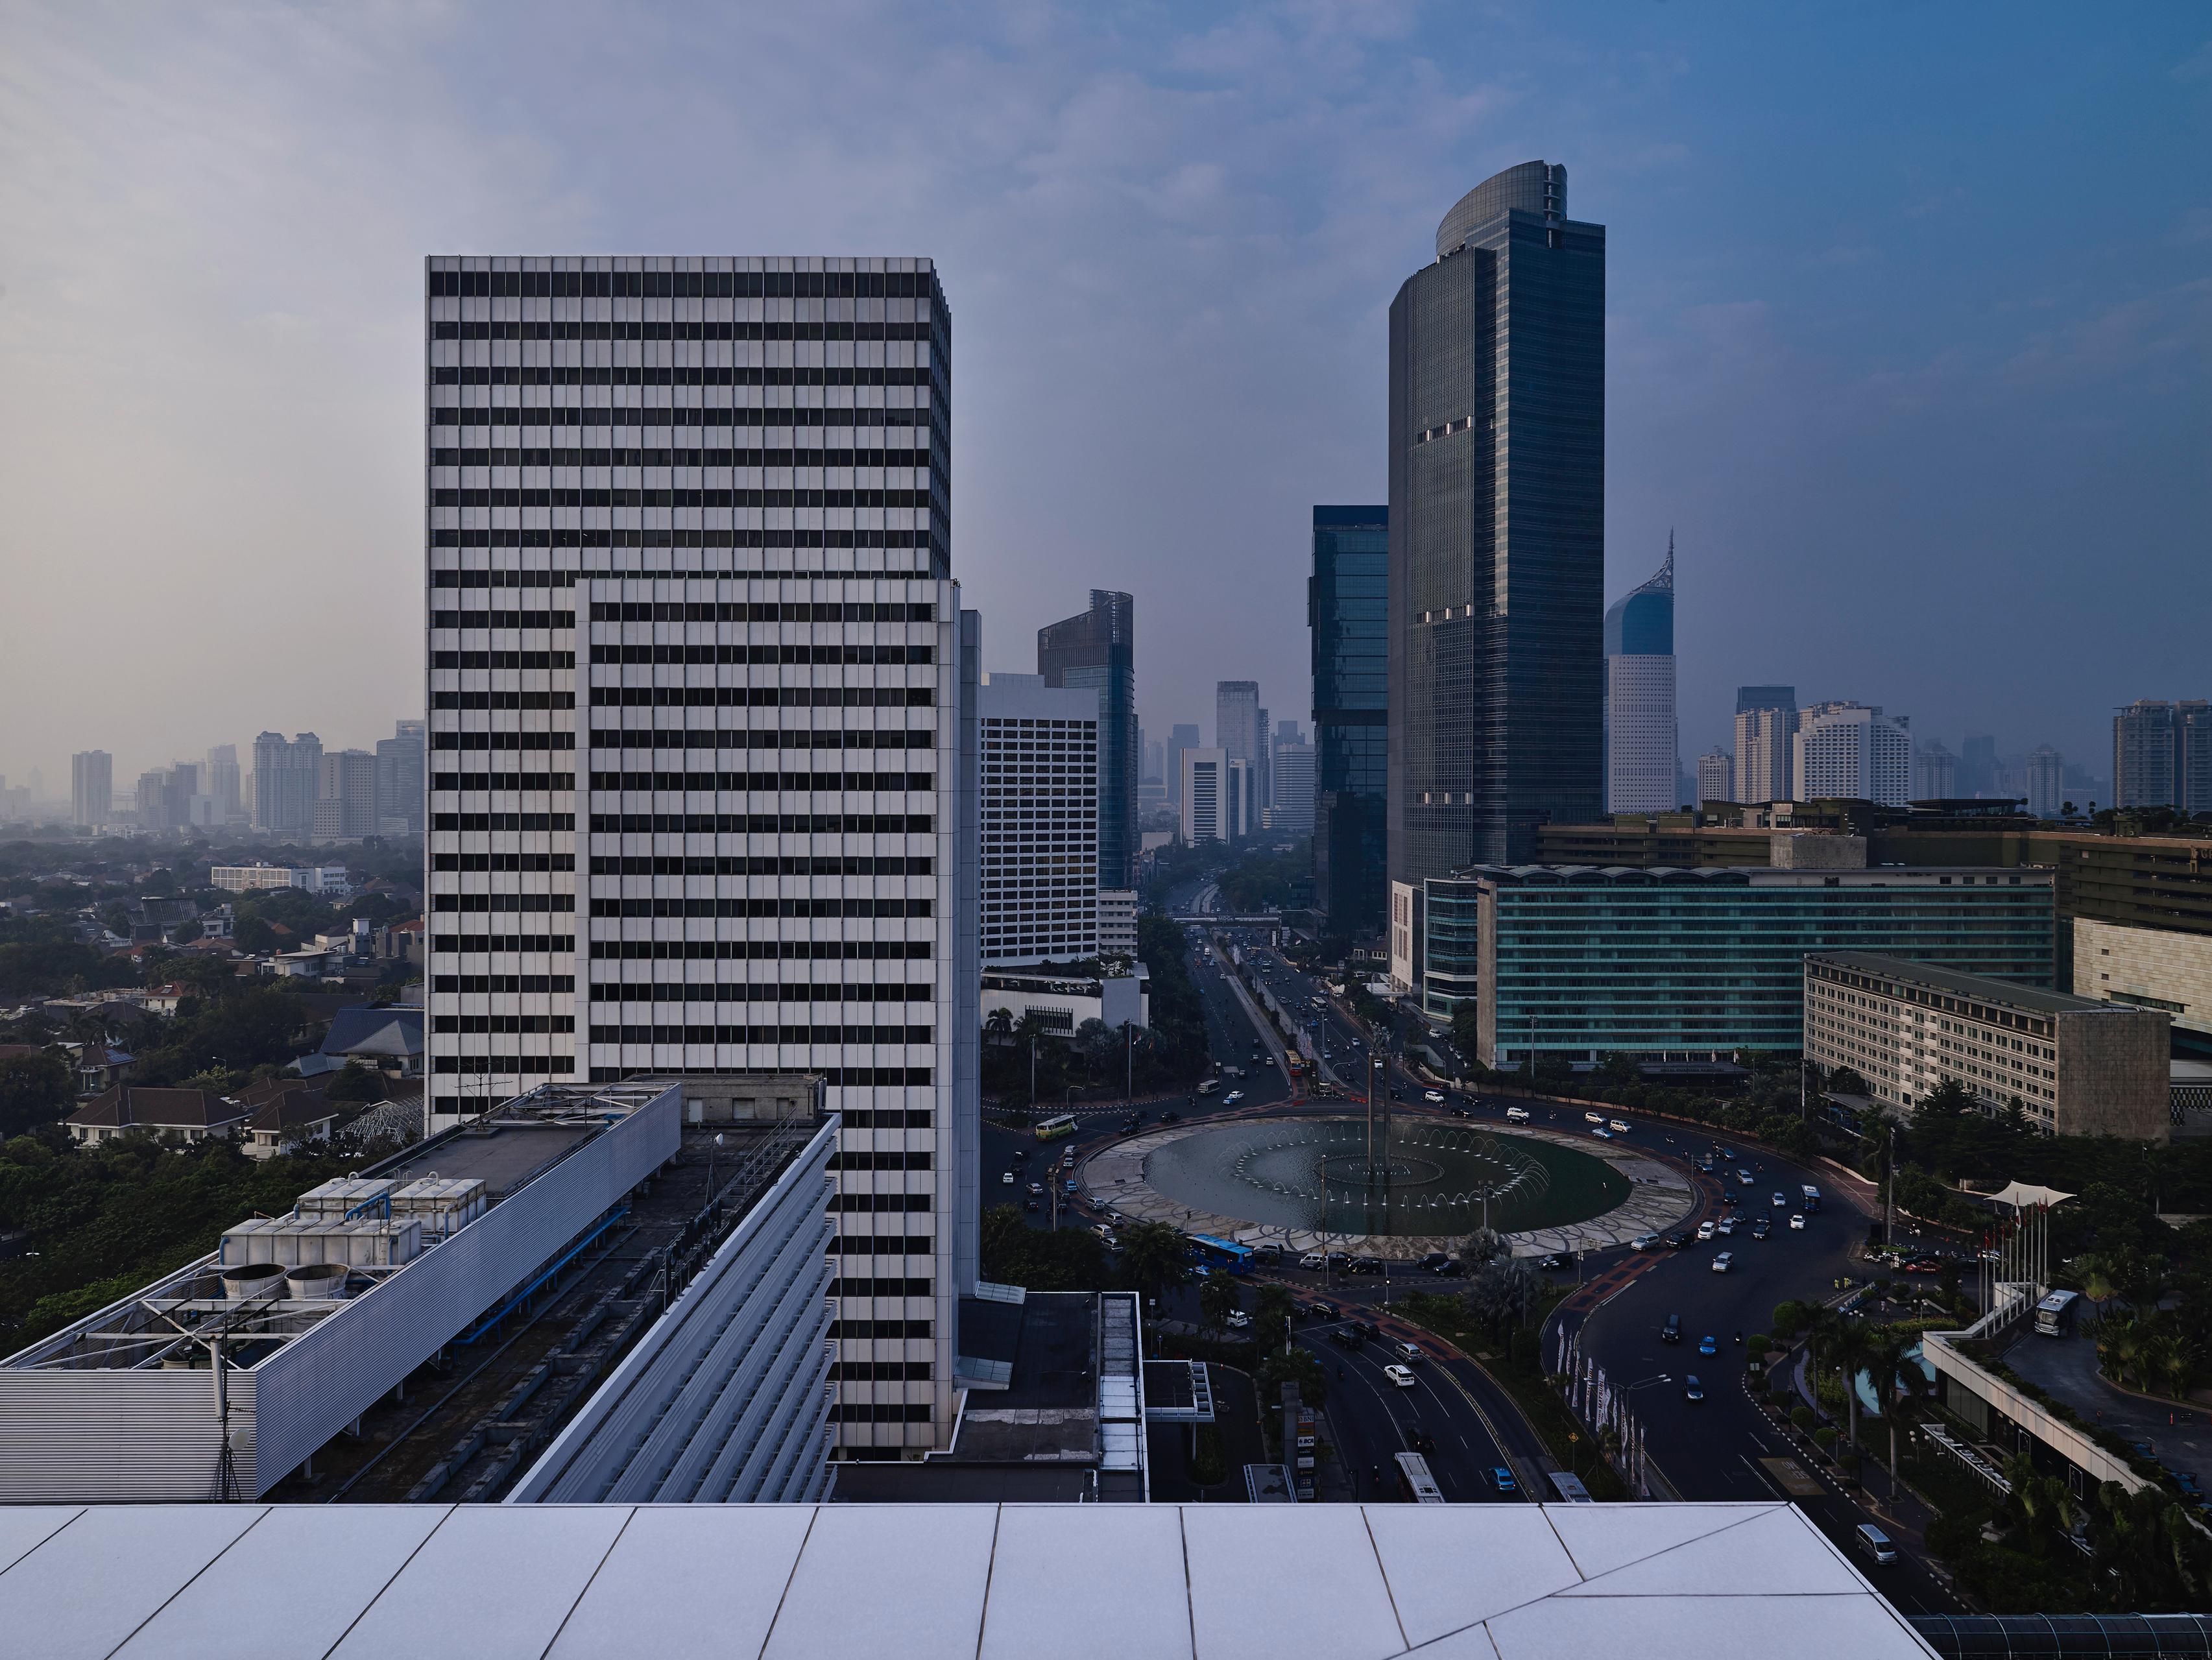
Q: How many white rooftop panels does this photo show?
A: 13